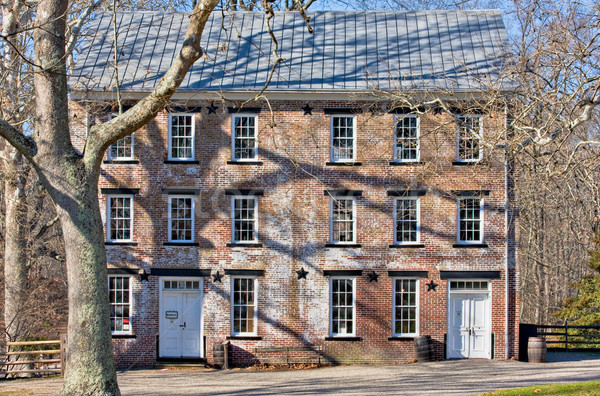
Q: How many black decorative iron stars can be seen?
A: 9